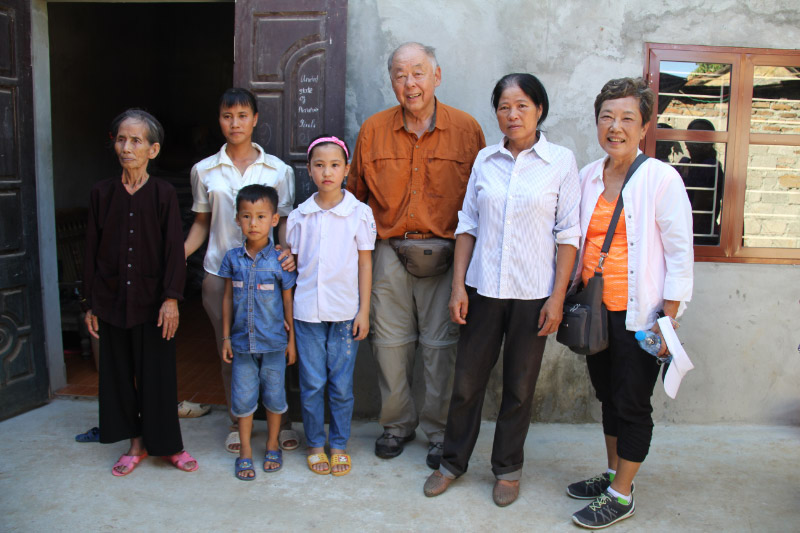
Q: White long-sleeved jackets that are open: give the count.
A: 1